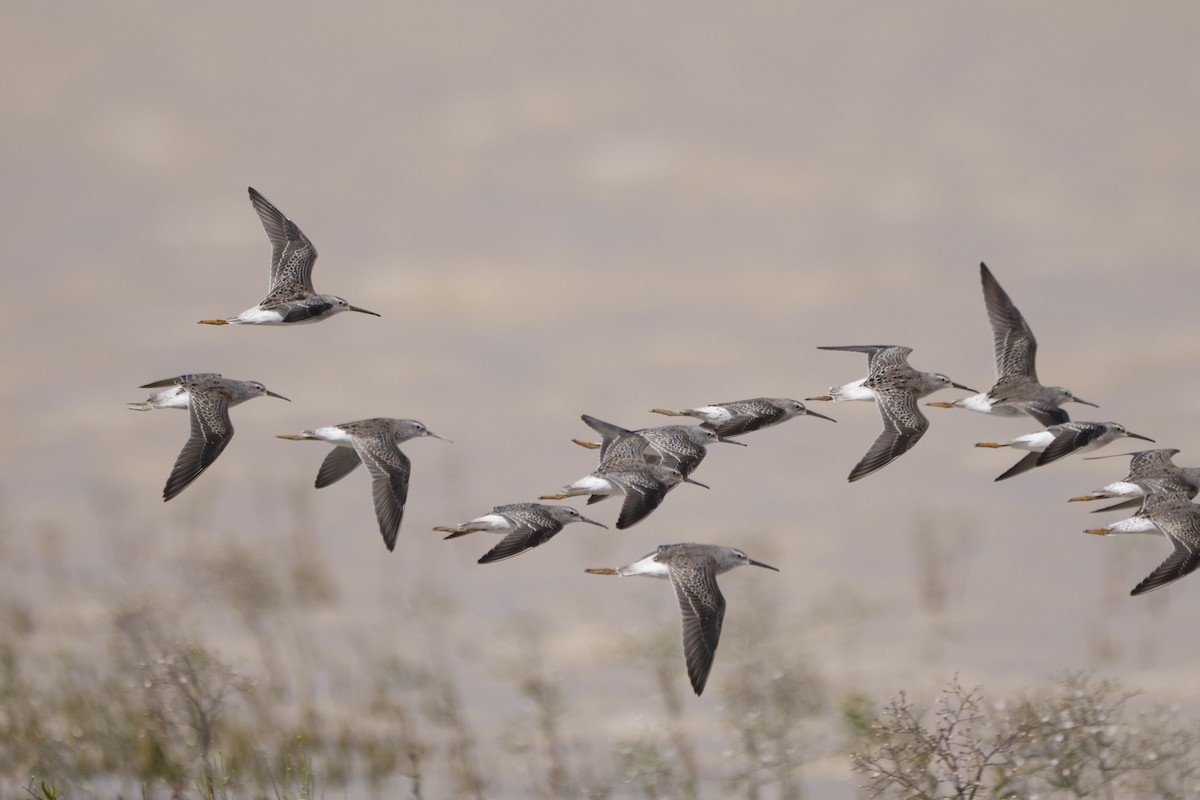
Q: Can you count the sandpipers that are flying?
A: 13